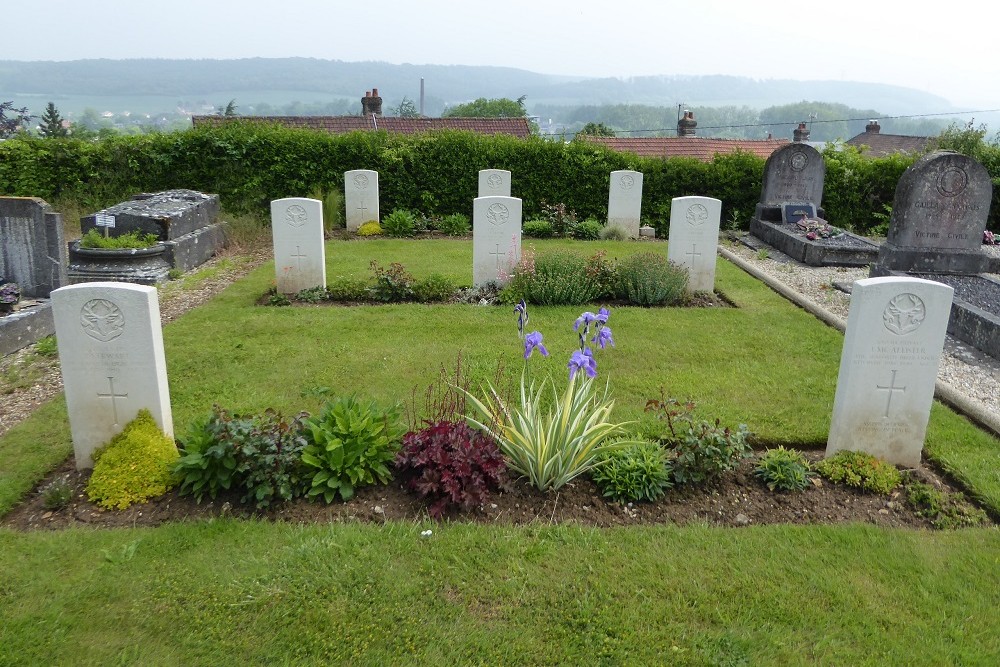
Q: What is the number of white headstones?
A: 8